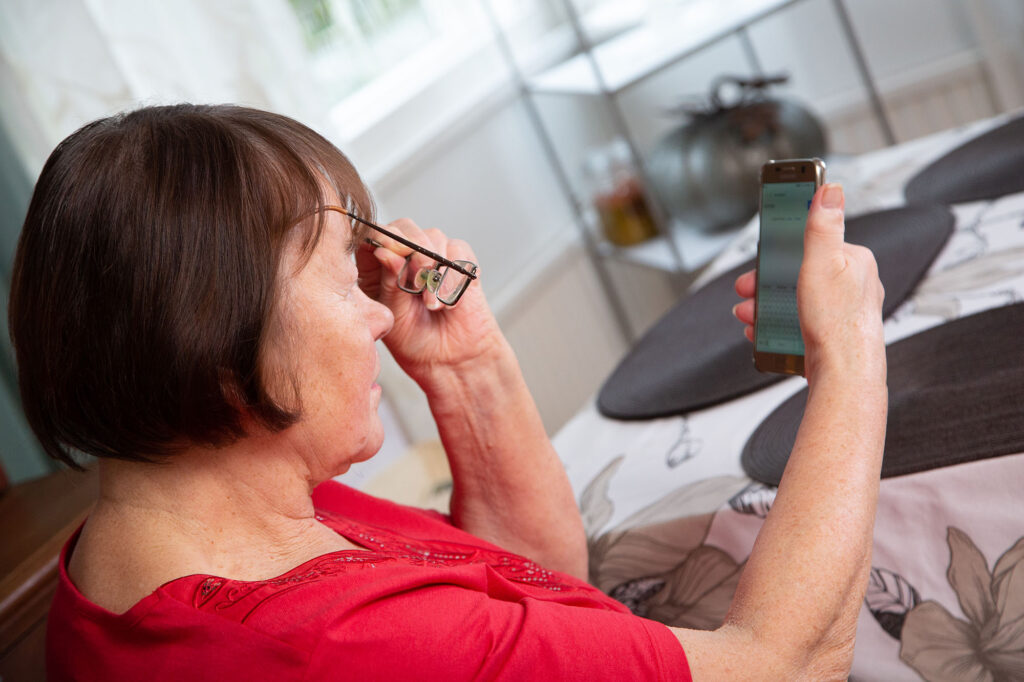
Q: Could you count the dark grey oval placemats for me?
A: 3